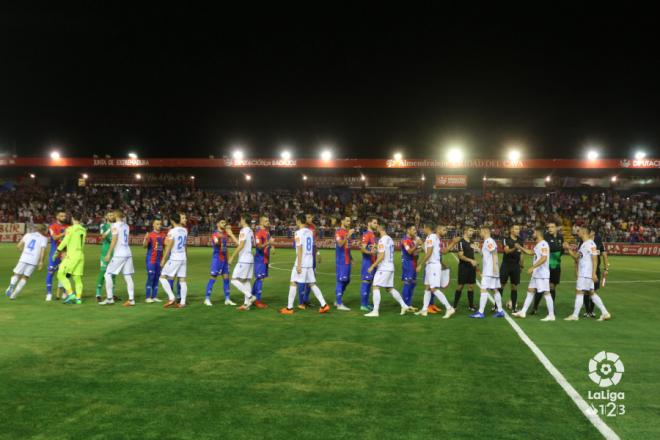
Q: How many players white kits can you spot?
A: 10